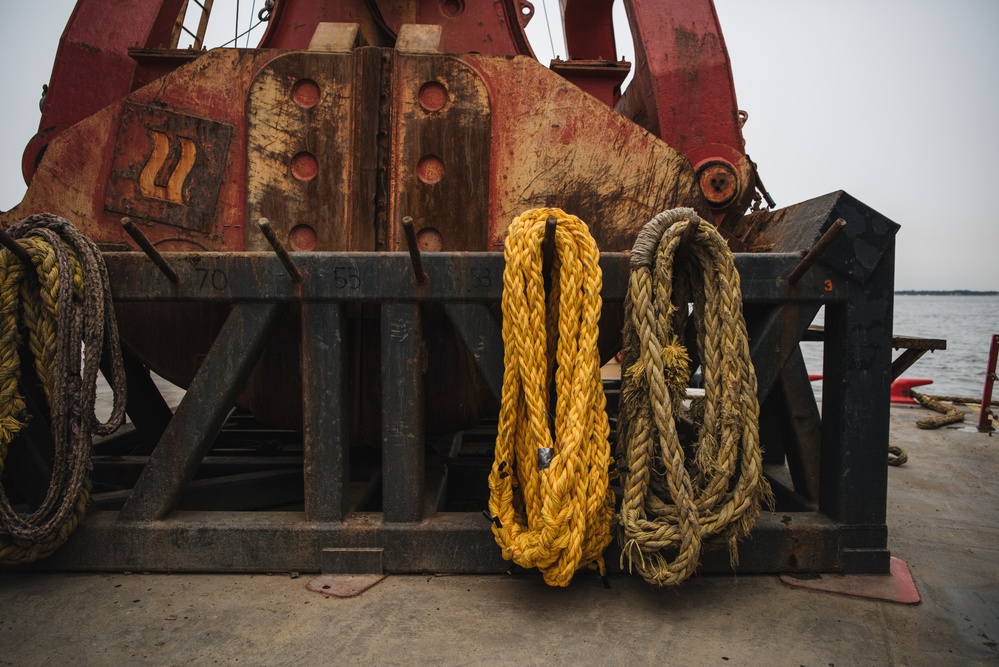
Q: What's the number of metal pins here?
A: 7